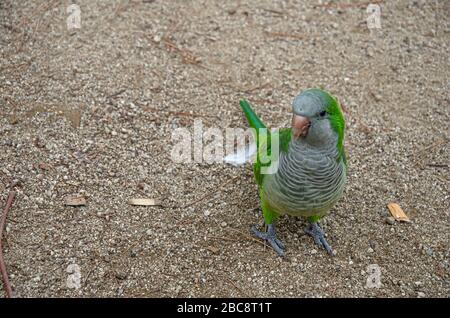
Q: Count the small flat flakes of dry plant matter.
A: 3